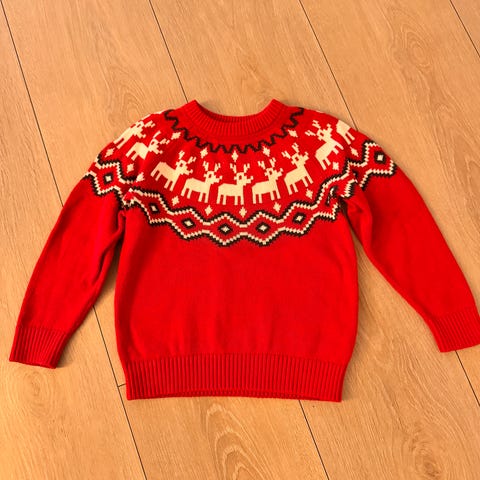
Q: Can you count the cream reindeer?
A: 9